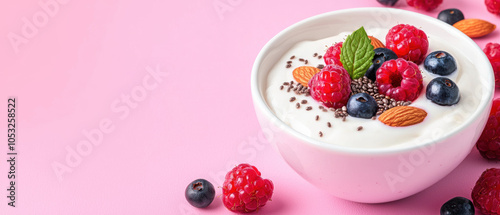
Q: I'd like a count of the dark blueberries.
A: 8